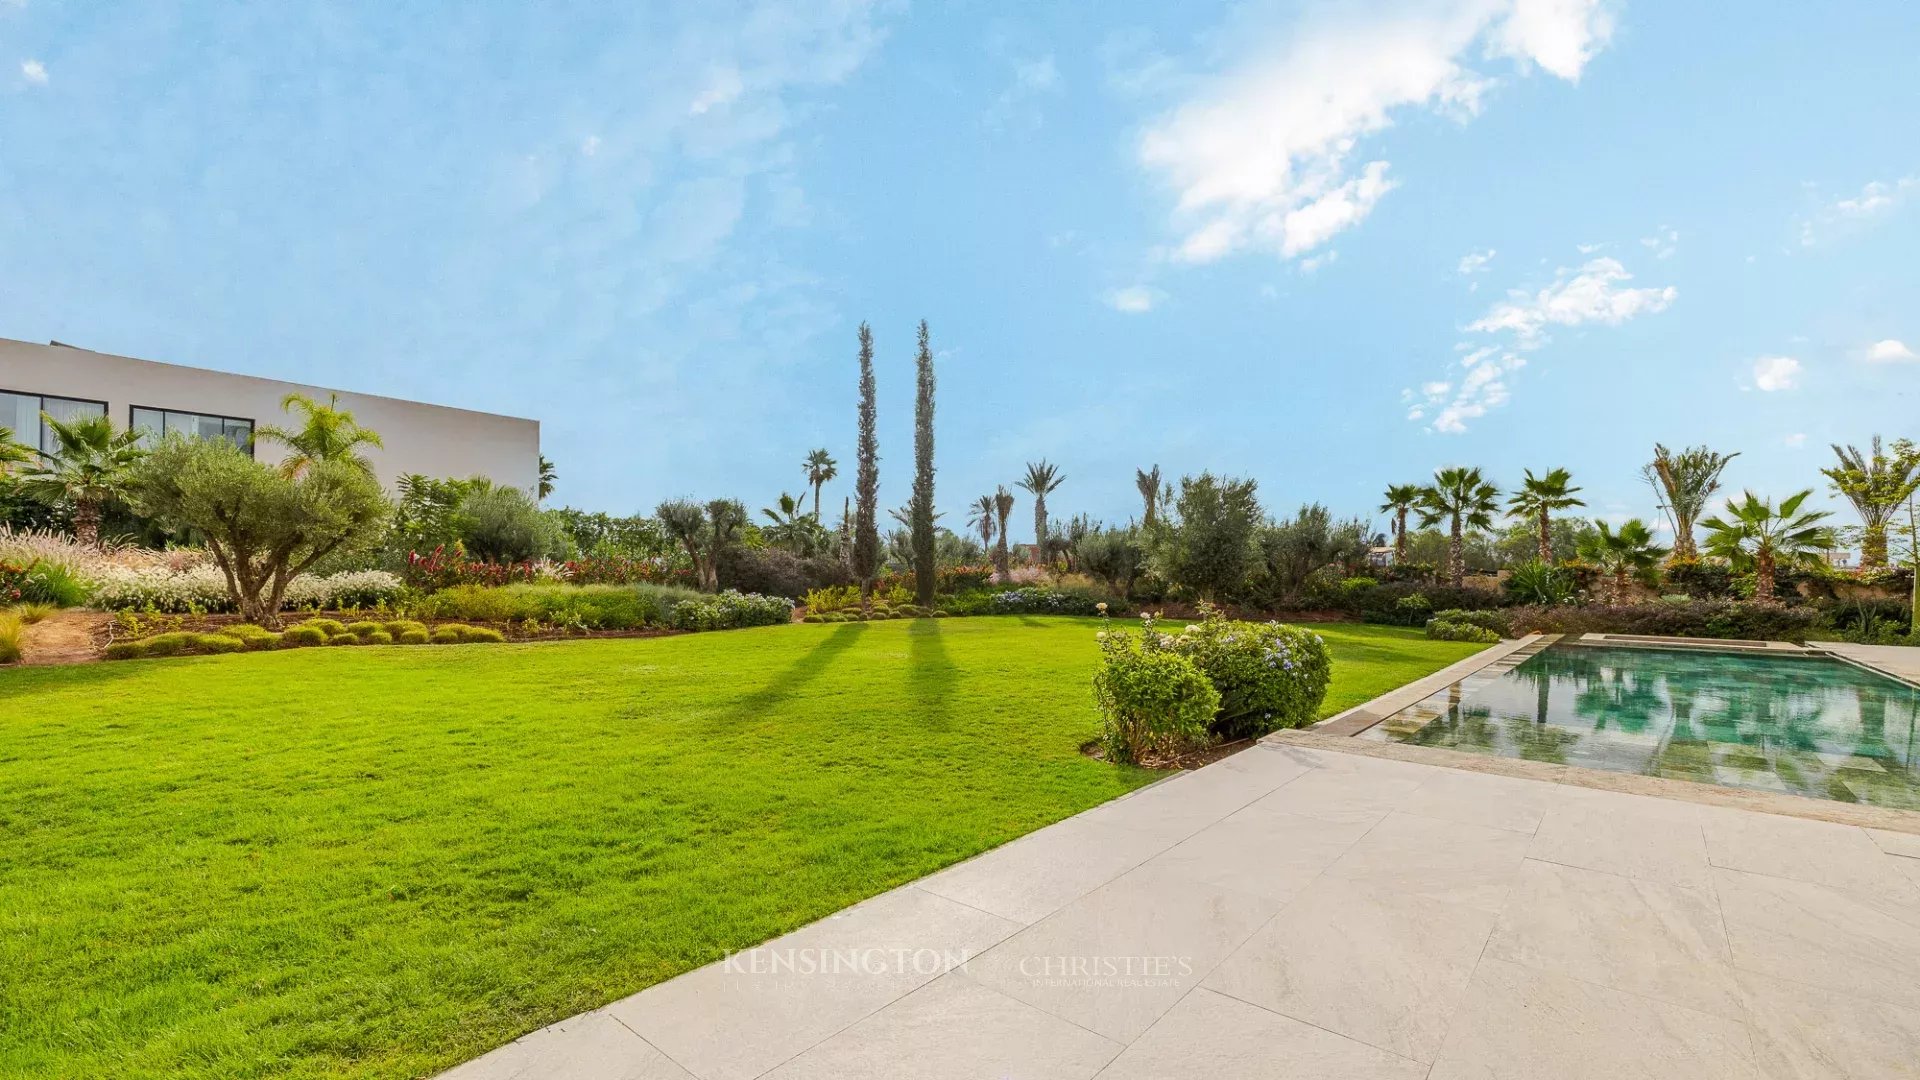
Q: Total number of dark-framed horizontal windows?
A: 2